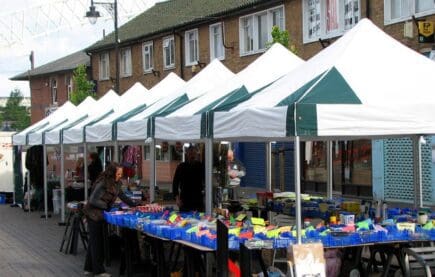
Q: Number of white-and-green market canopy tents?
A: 8